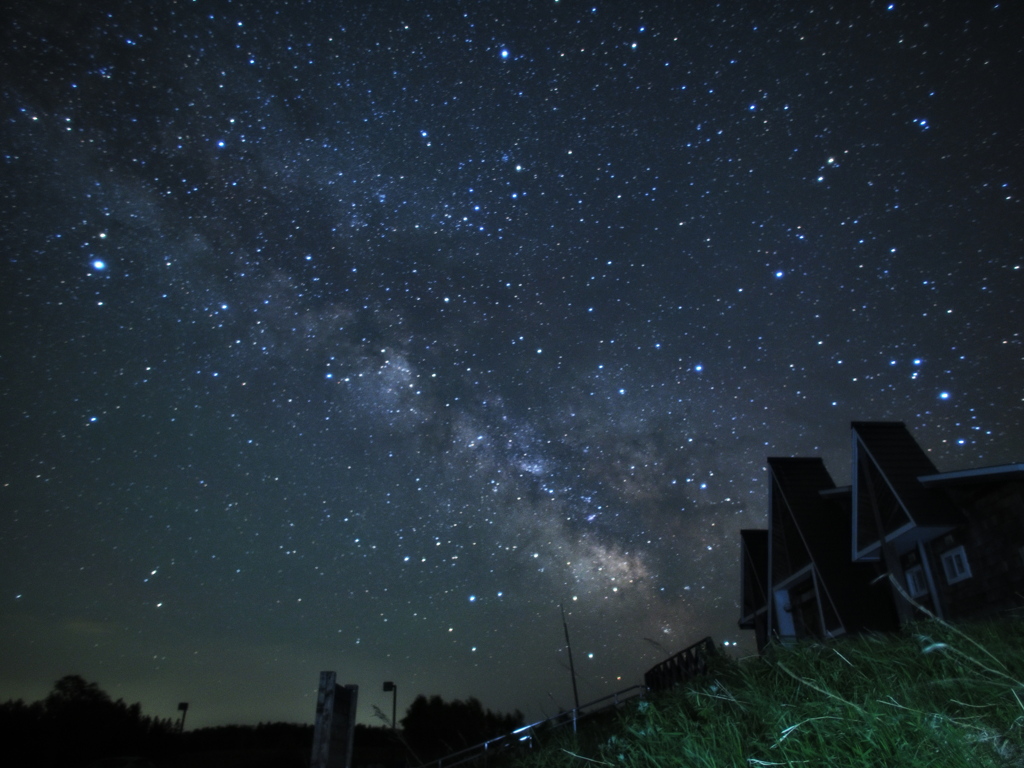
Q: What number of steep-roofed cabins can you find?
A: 3